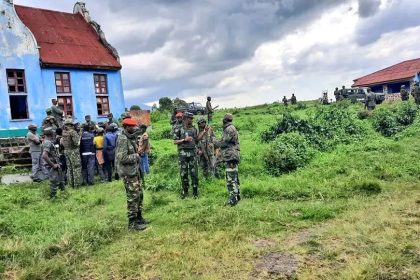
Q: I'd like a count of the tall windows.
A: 3